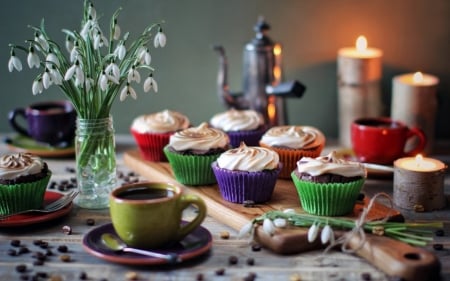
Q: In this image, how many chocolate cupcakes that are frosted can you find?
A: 7